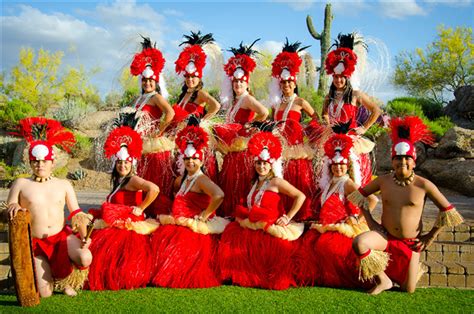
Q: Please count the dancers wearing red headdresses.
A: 11